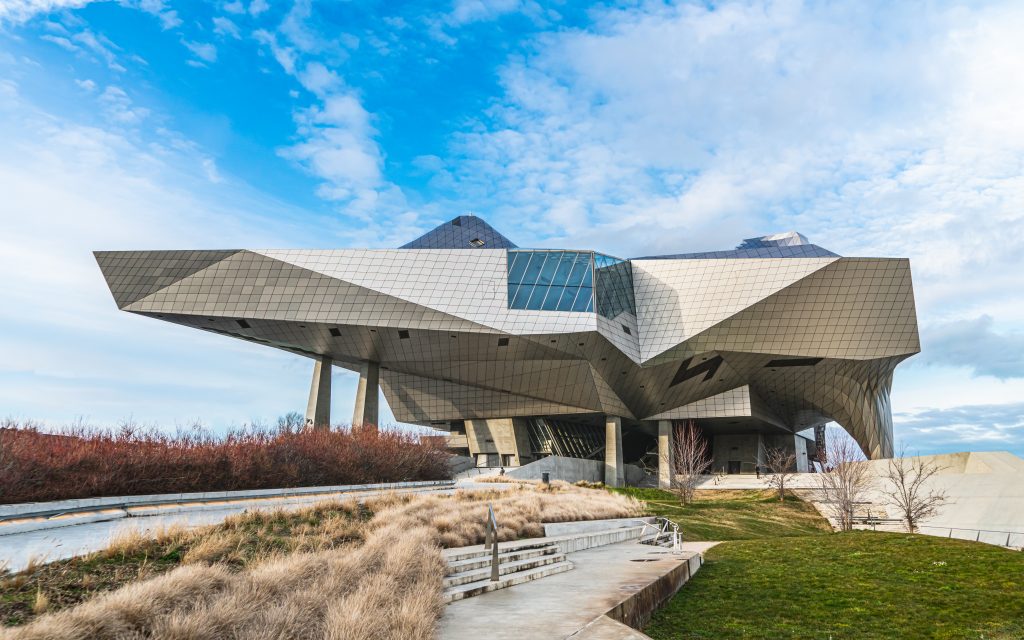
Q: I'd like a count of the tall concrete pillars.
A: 4